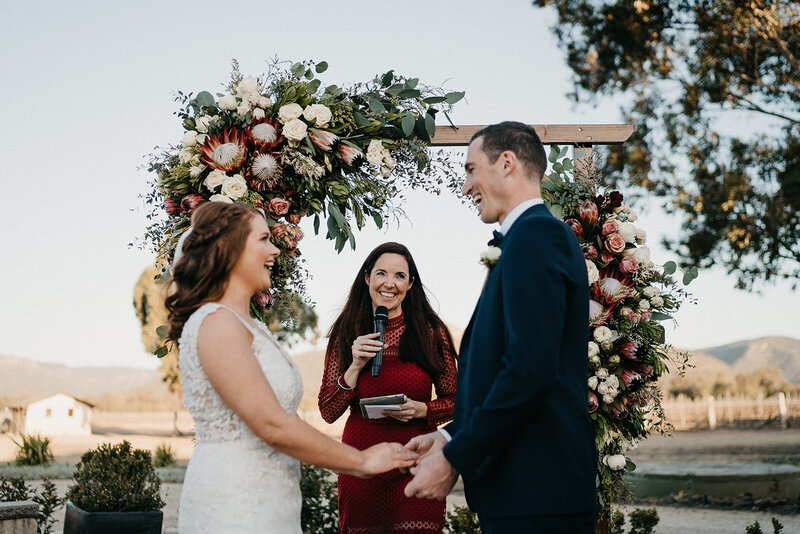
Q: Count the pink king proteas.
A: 5